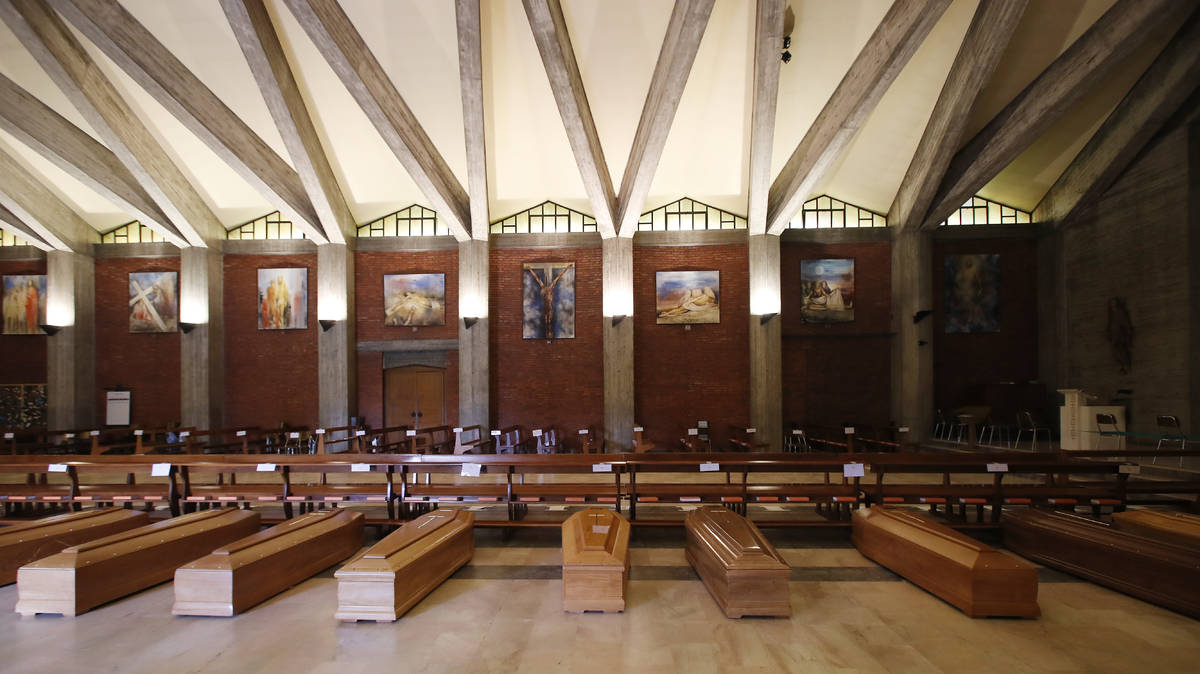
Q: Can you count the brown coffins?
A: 9